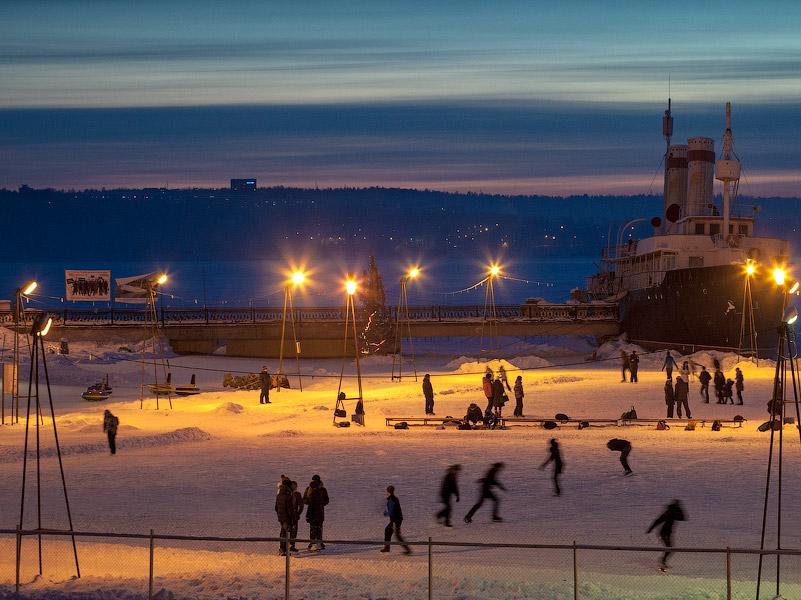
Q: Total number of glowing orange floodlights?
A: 11